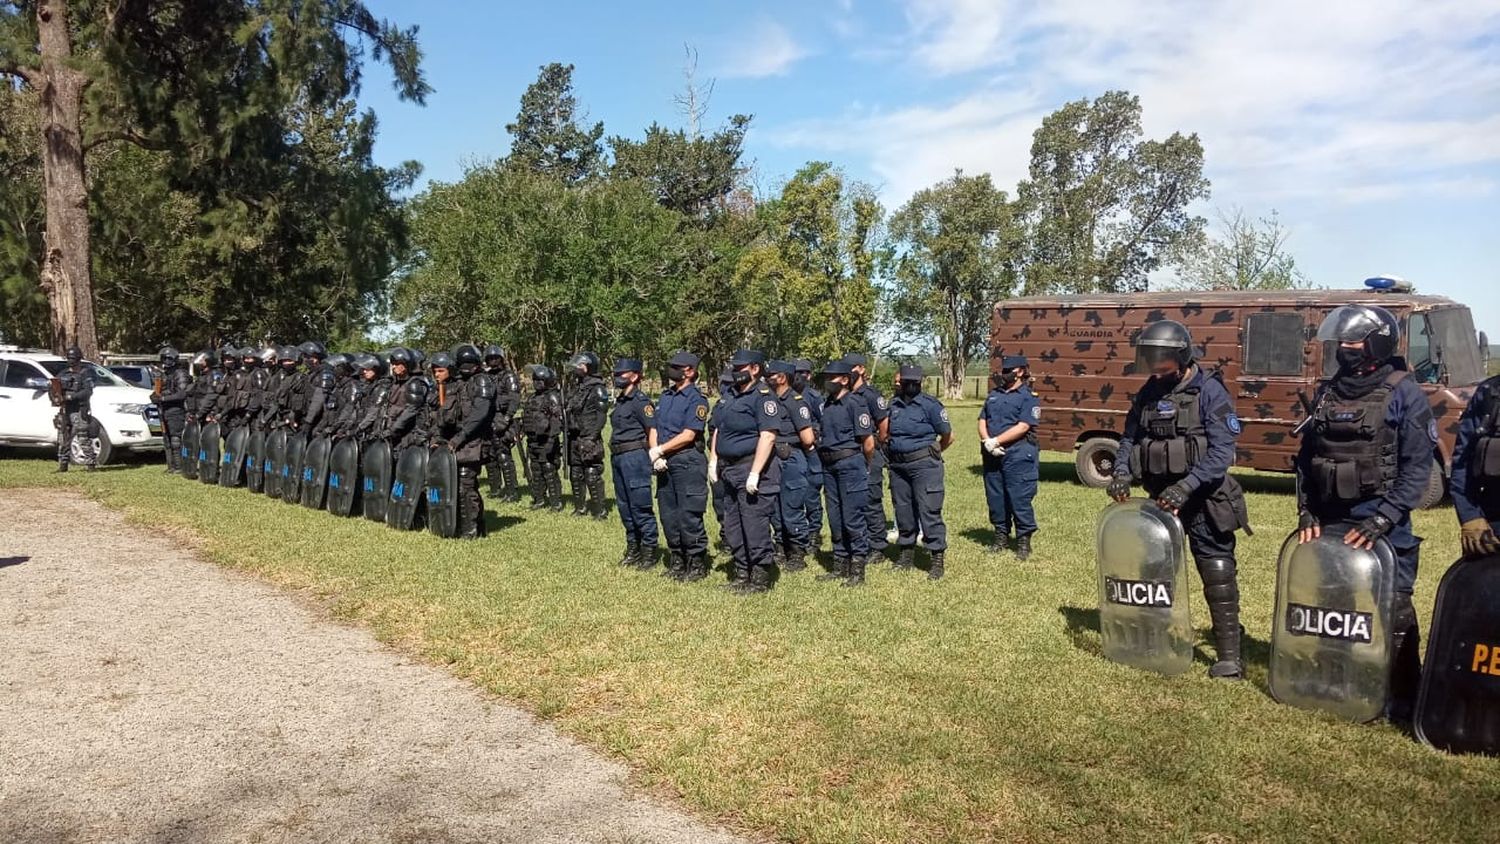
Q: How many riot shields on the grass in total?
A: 14